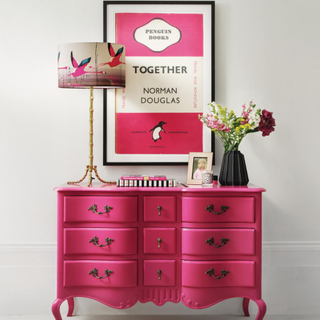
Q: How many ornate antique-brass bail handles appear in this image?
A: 6